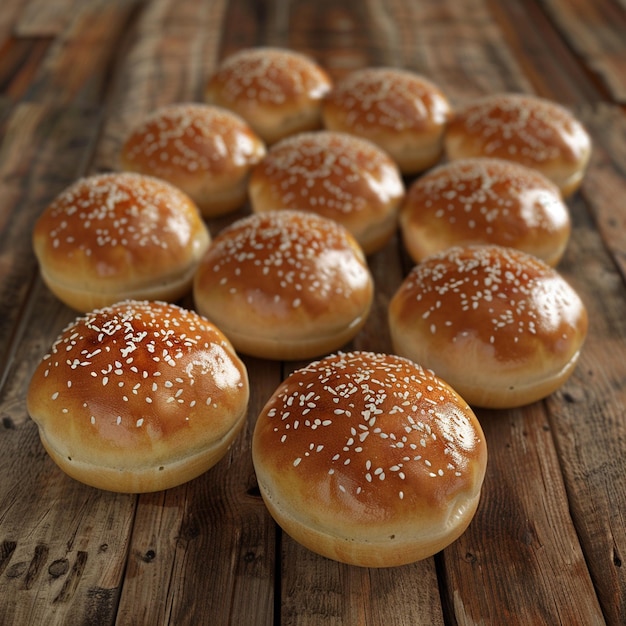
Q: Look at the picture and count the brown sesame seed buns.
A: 11